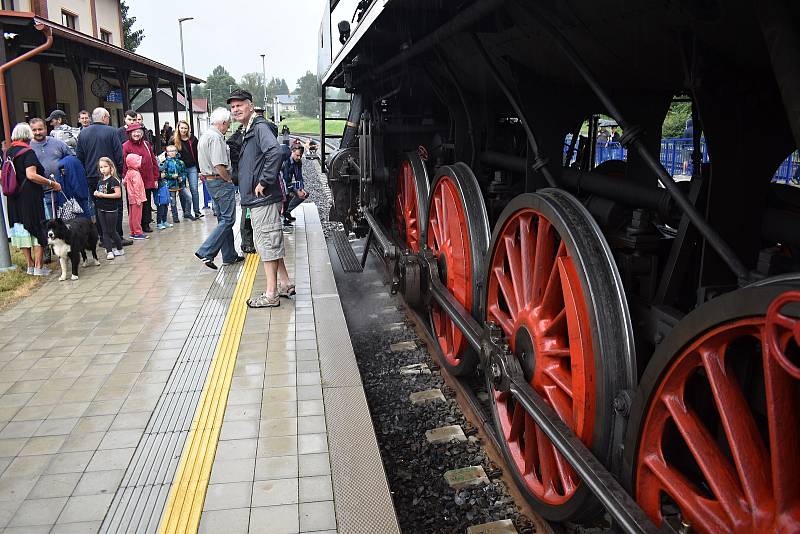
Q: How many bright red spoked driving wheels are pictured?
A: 4